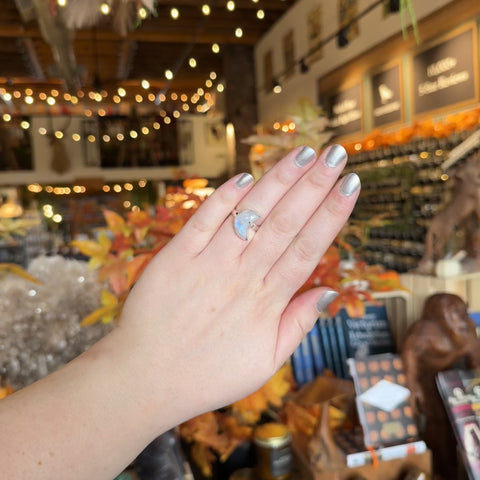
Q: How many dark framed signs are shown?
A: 3